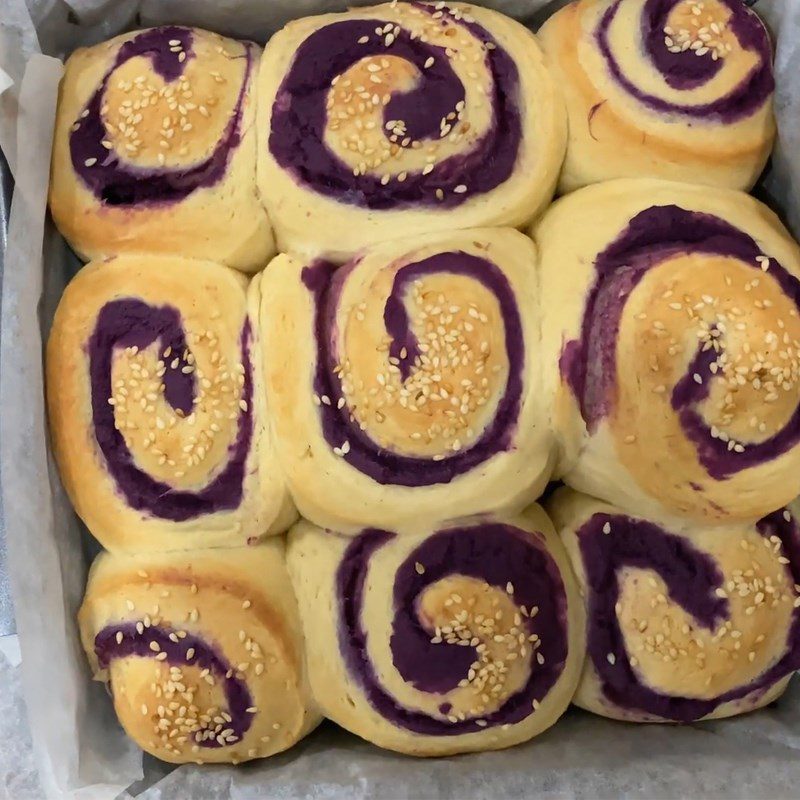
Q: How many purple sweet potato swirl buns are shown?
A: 9